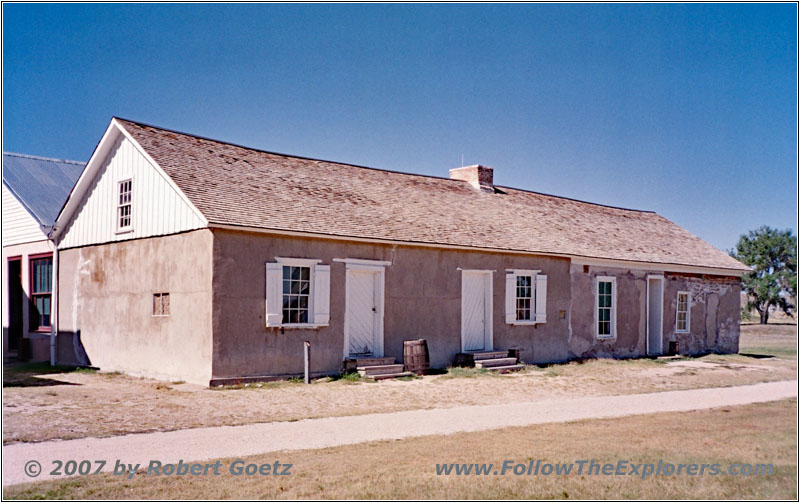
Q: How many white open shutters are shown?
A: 4